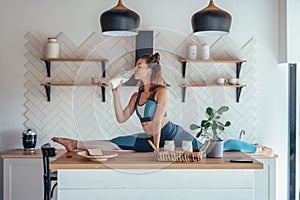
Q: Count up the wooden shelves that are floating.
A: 4